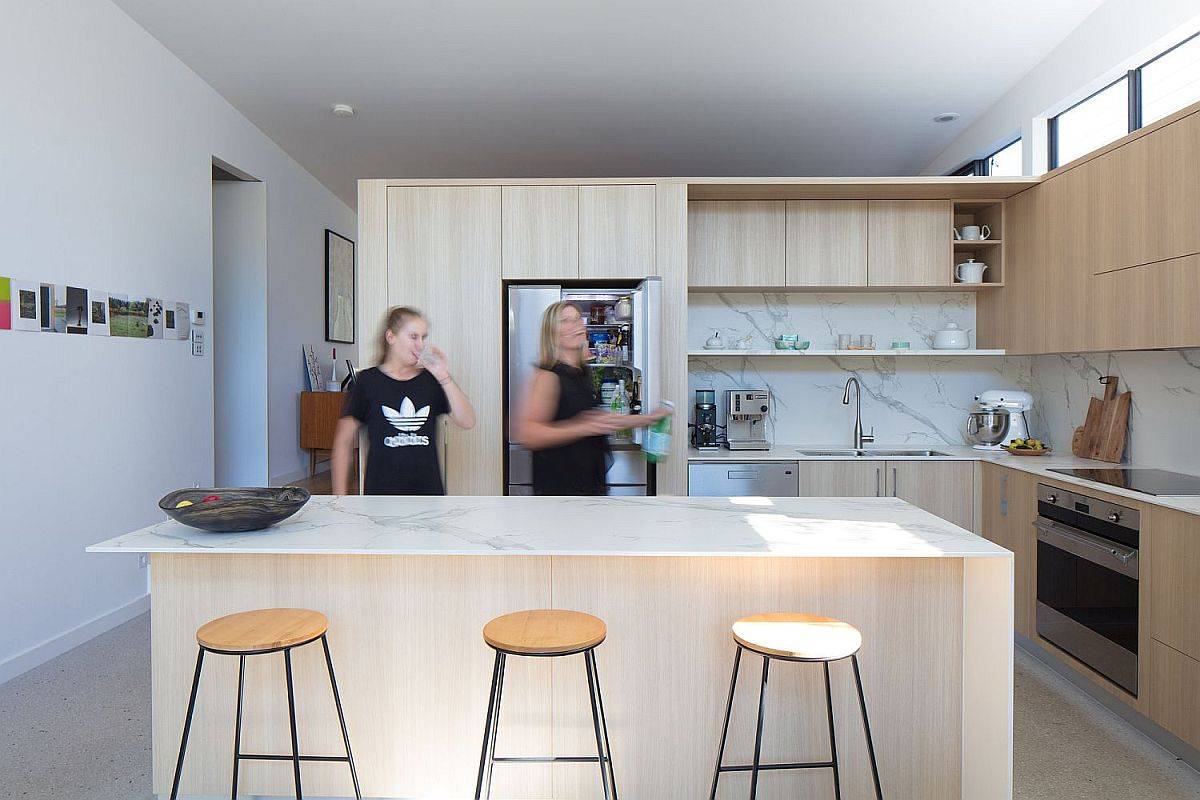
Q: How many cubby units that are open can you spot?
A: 2